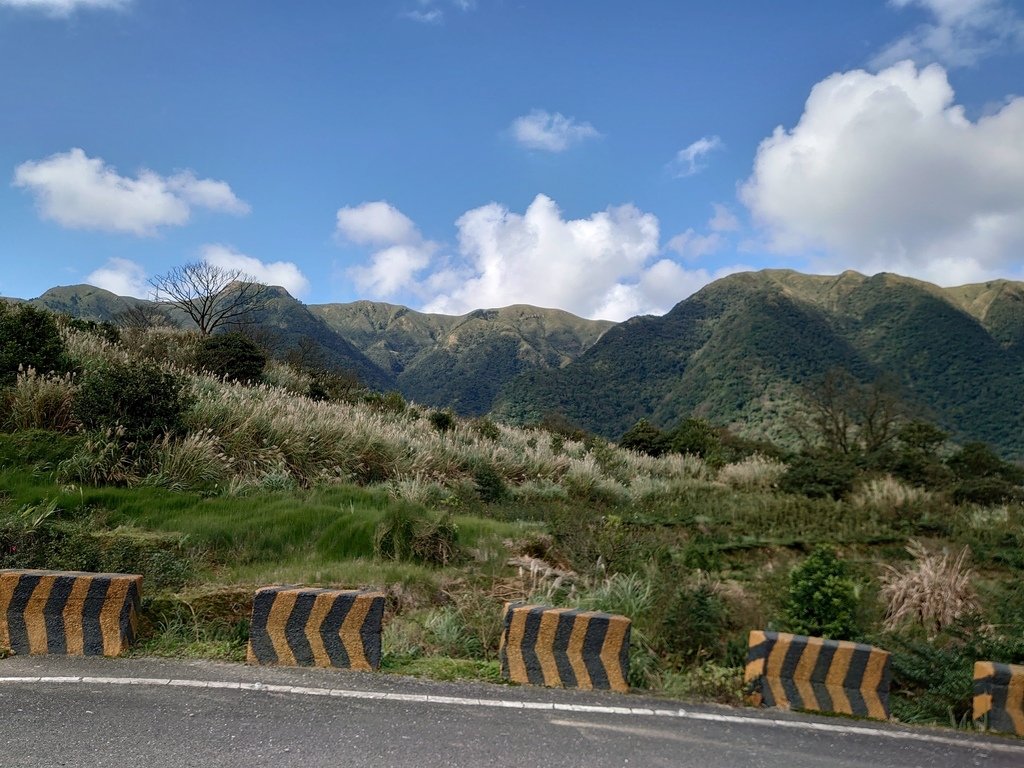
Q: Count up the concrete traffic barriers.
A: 5